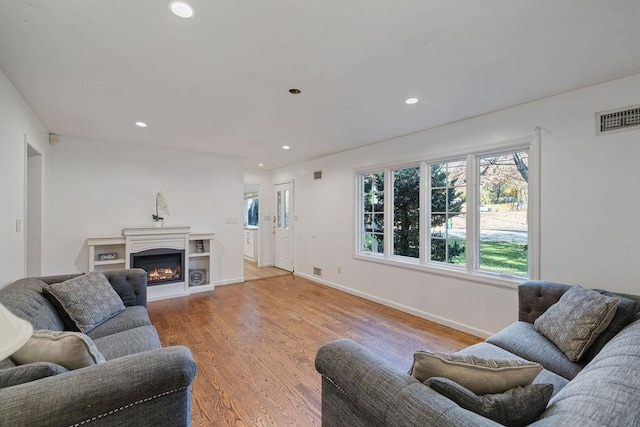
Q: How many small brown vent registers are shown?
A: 2